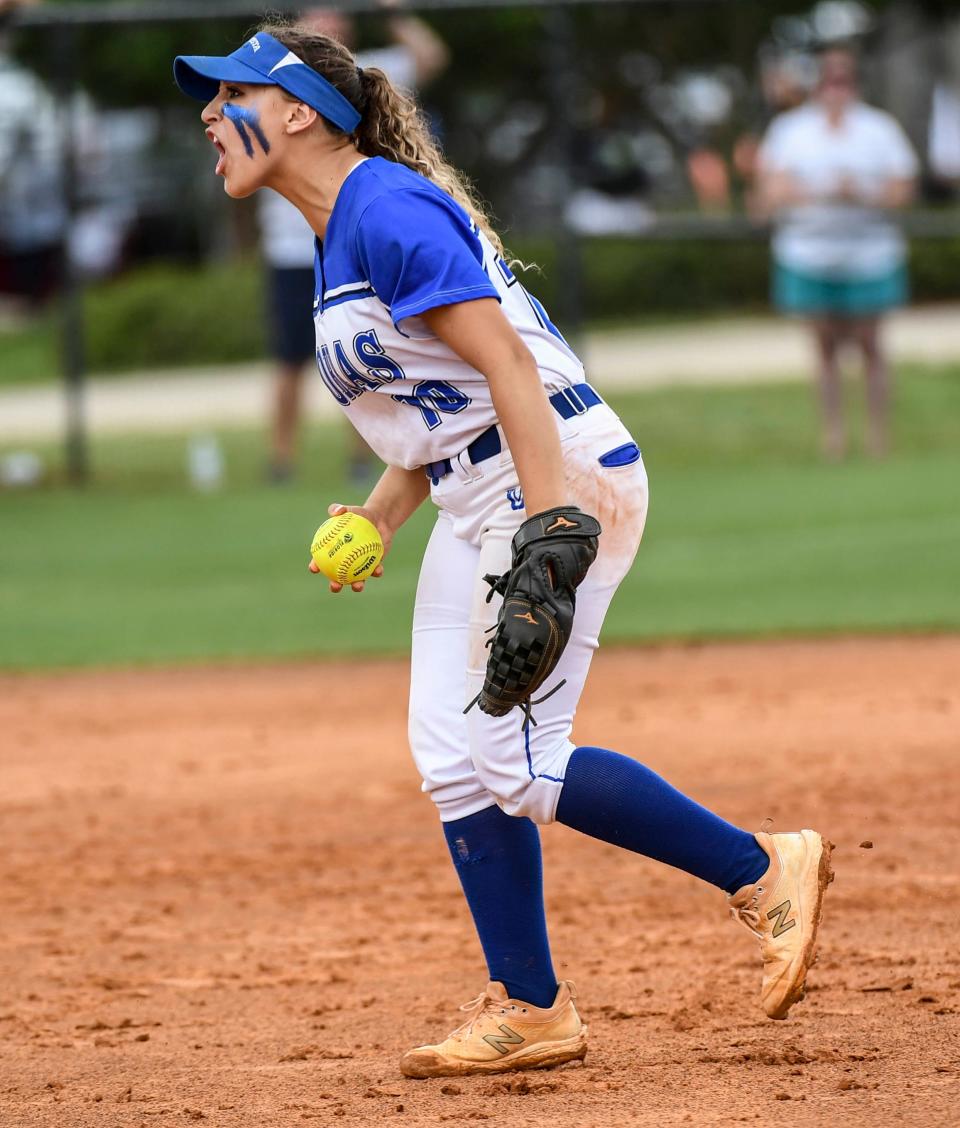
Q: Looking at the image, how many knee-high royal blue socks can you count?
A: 2